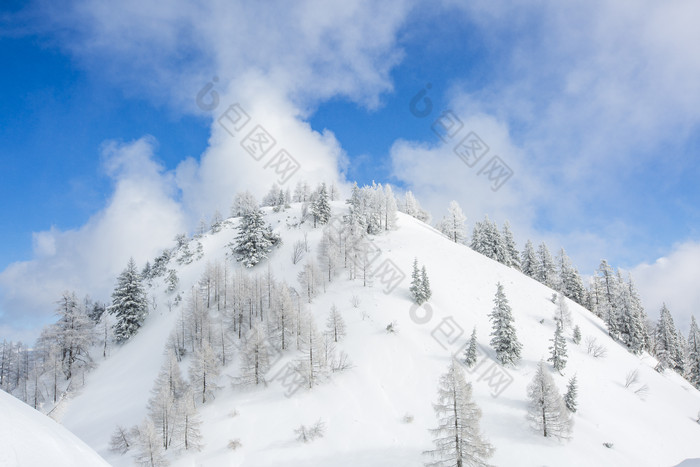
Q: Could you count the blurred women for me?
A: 0